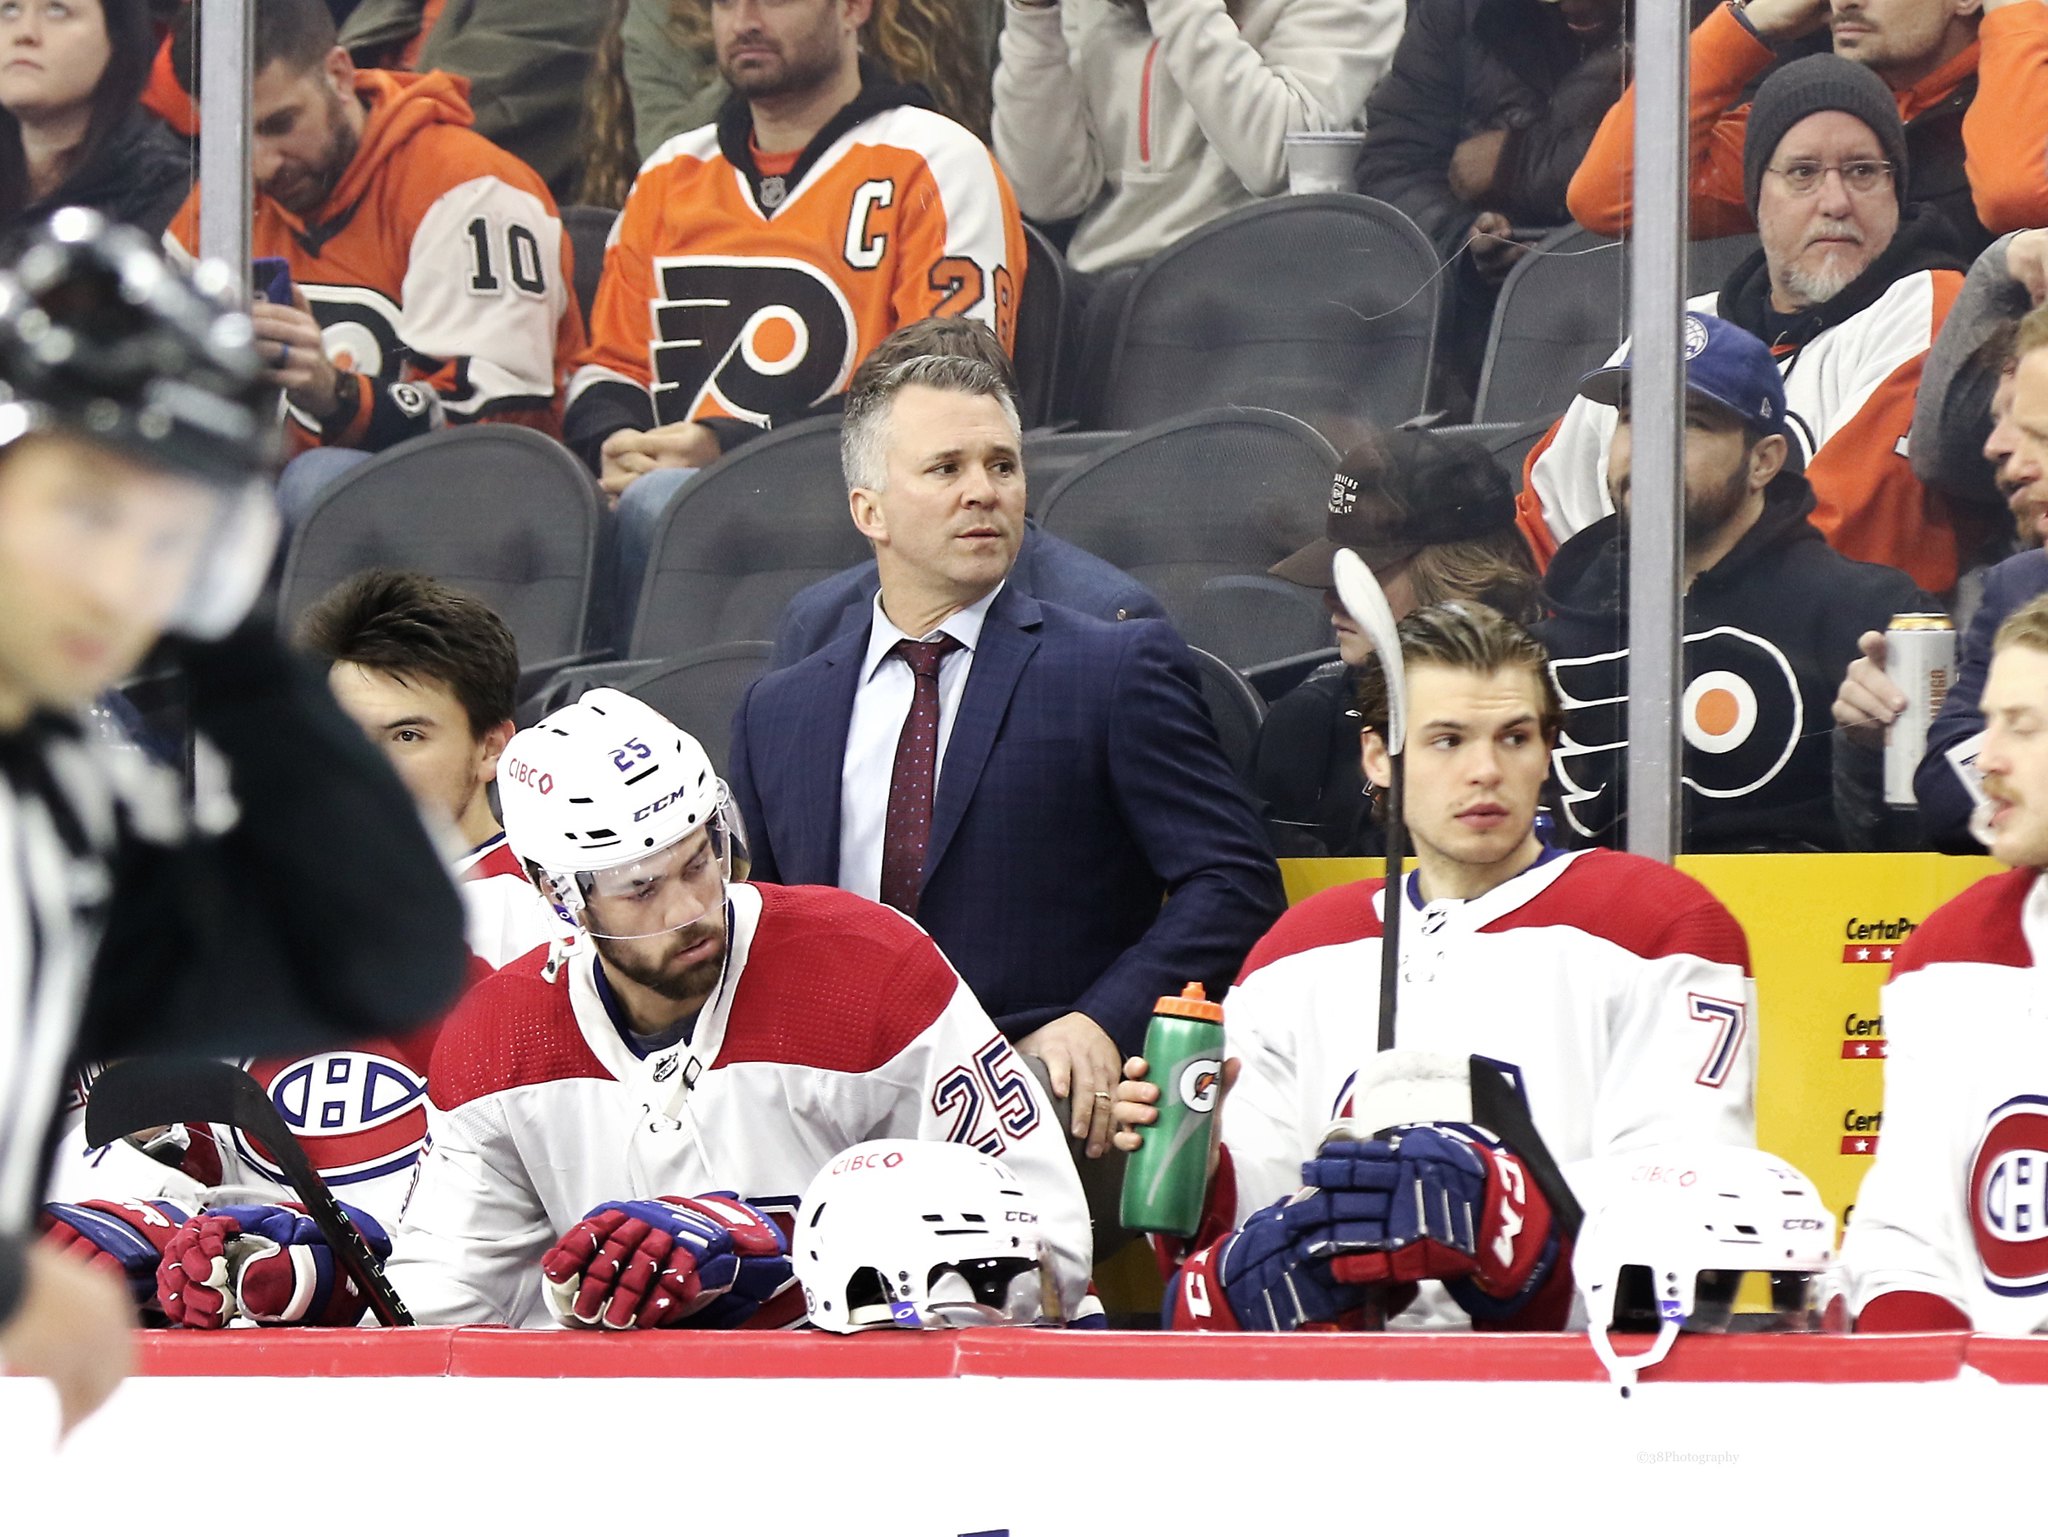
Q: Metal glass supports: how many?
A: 2